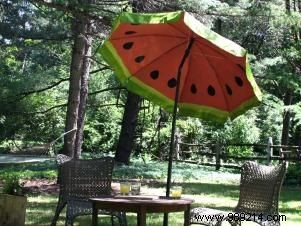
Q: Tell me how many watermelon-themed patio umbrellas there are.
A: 1